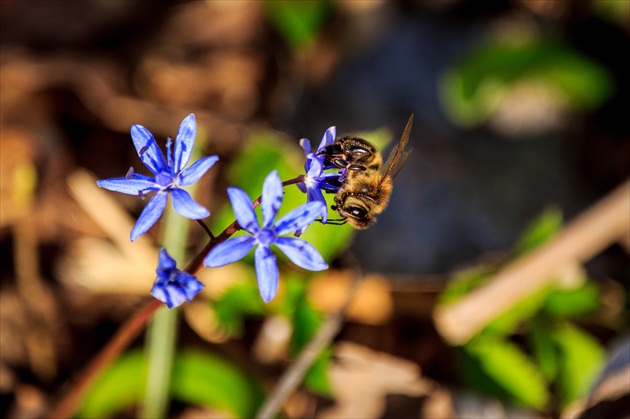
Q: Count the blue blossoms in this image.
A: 4